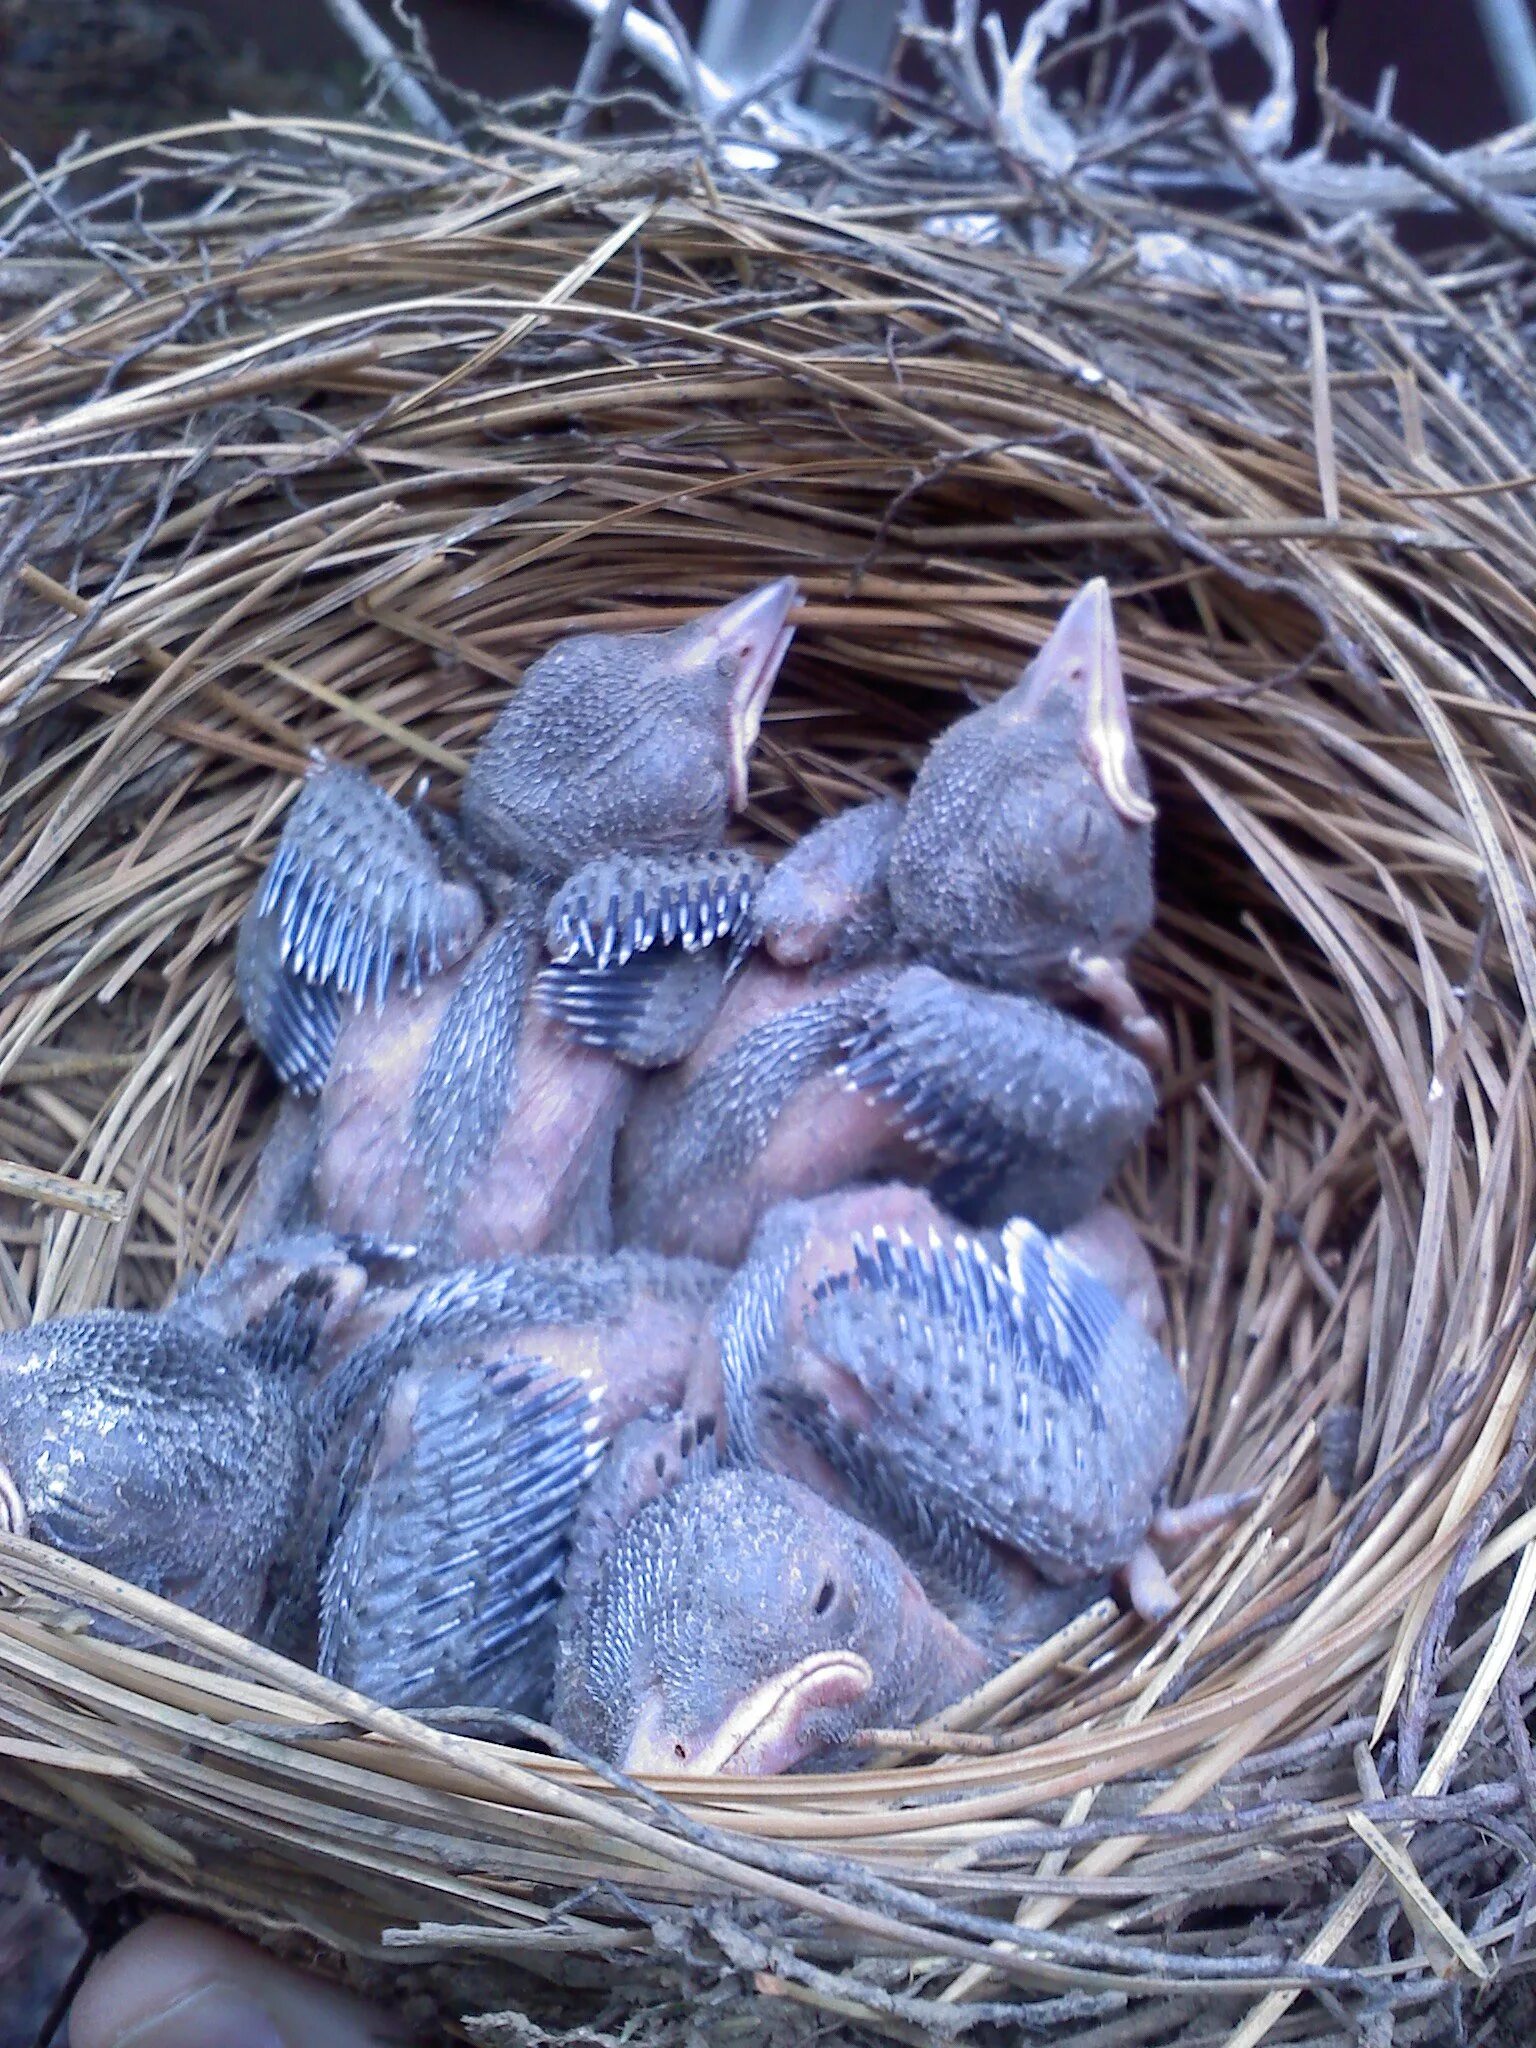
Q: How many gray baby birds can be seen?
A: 4